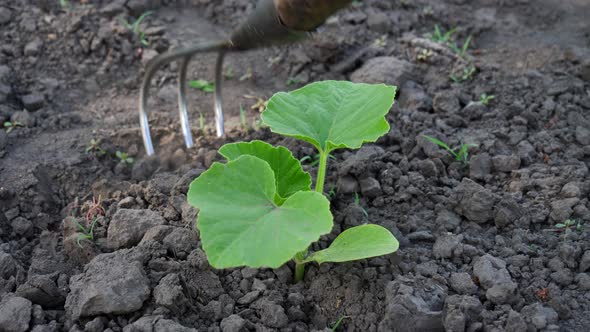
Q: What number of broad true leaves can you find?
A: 3